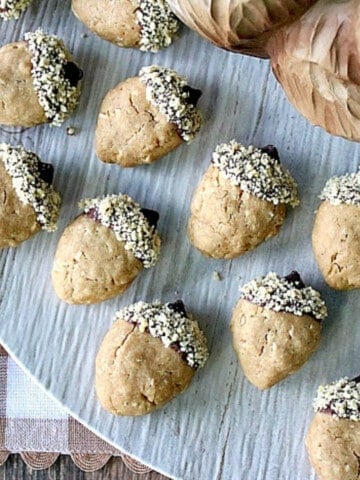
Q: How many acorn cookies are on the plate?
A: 11